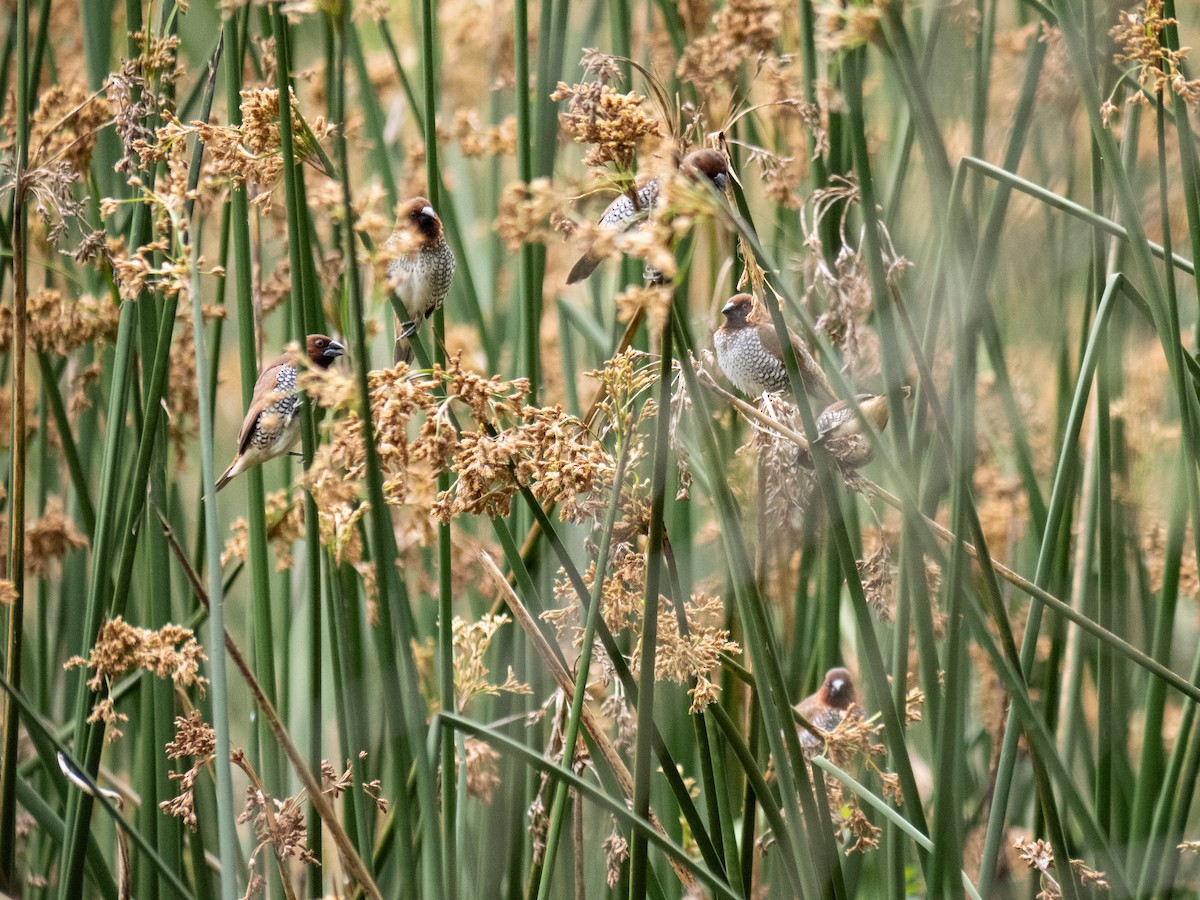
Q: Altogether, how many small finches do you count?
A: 6